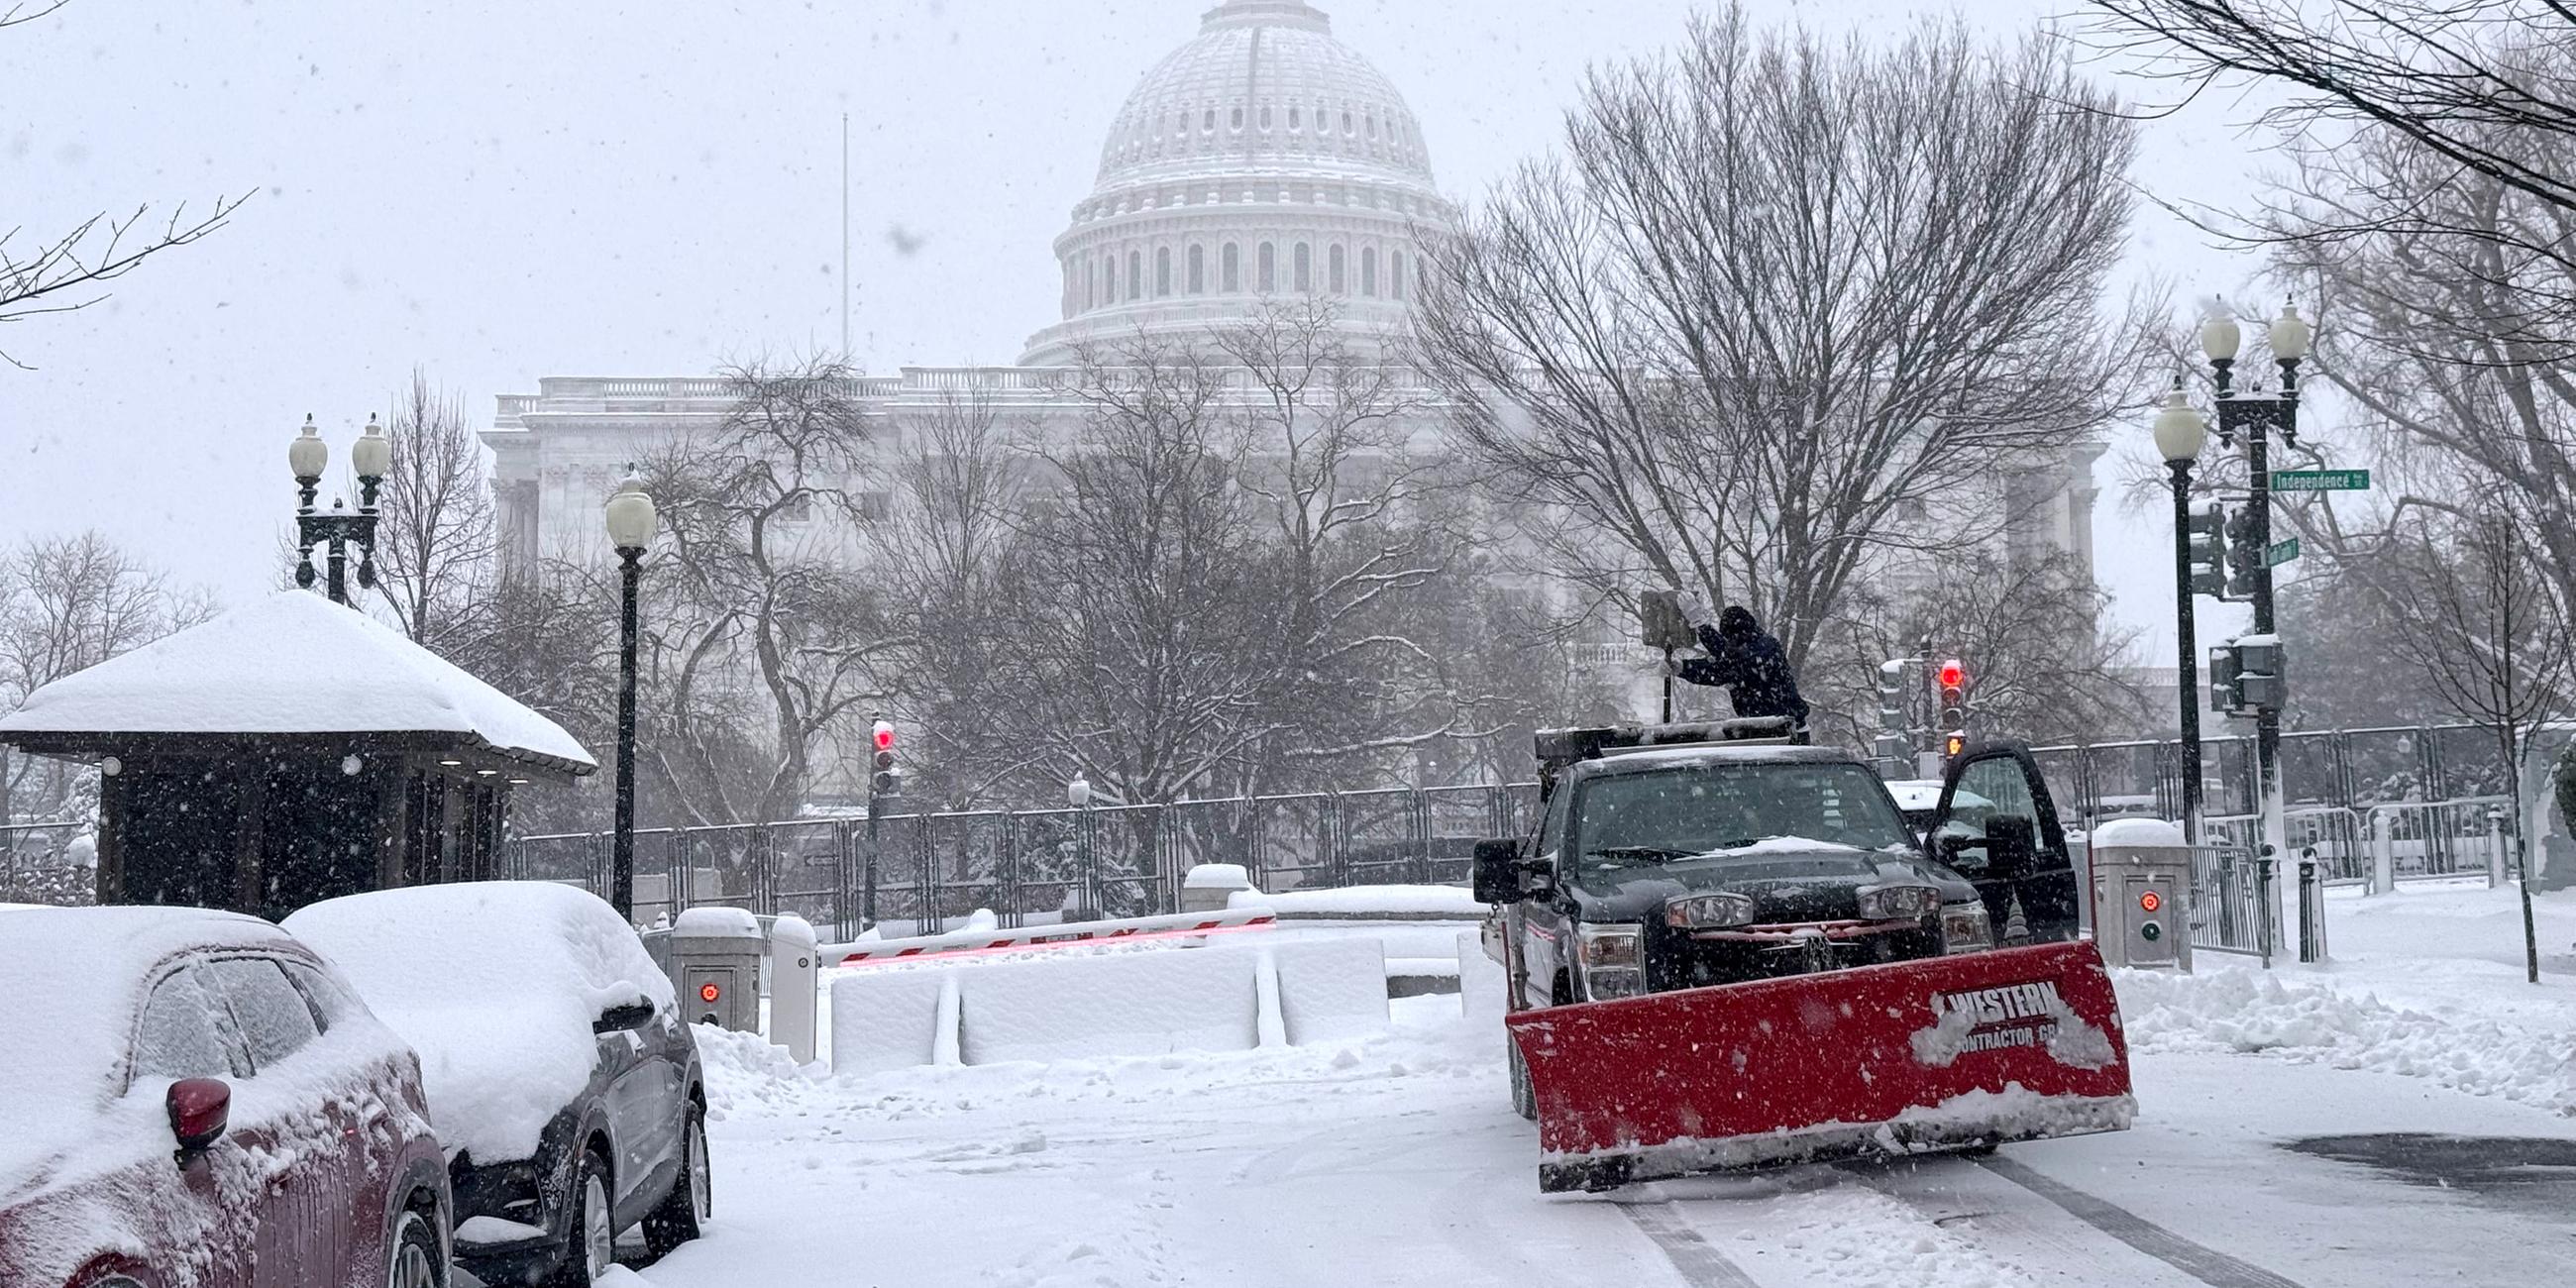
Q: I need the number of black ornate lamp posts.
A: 4